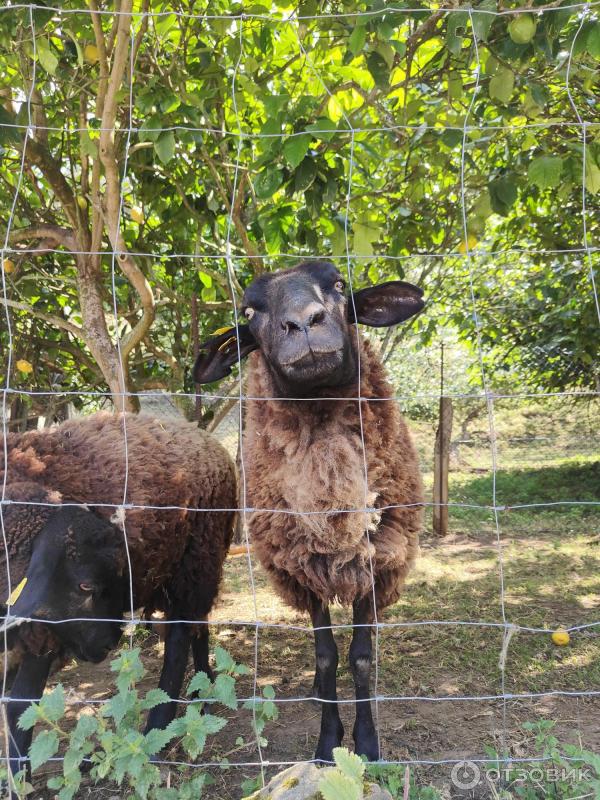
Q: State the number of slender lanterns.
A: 0